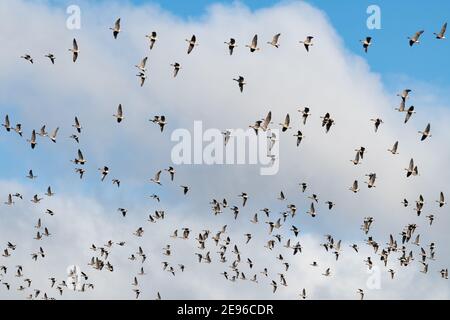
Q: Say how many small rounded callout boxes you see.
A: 0